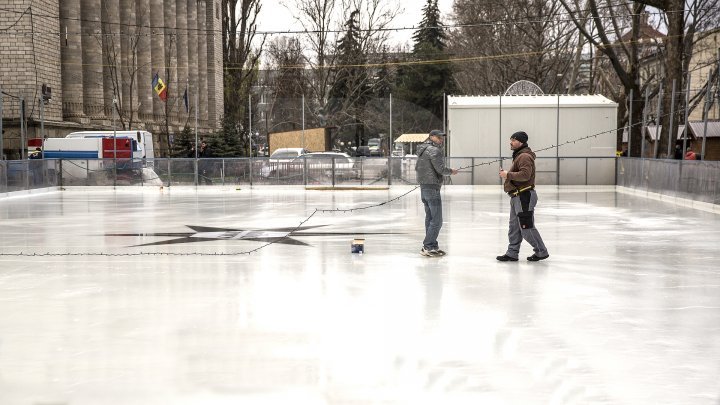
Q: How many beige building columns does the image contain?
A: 10